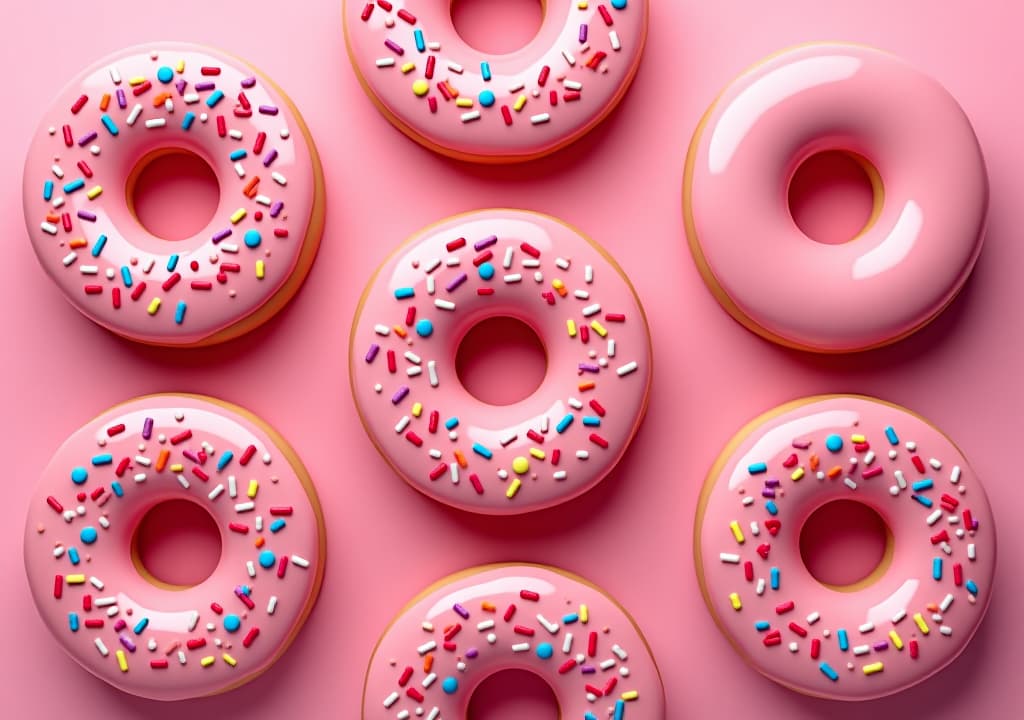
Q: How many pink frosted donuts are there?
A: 7